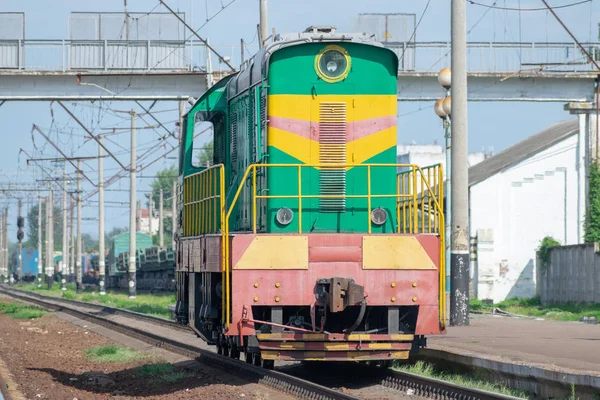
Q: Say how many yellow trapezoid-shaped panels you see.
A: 2